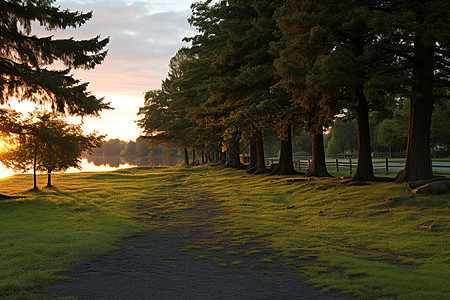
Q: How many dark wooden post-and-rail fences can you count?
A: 1